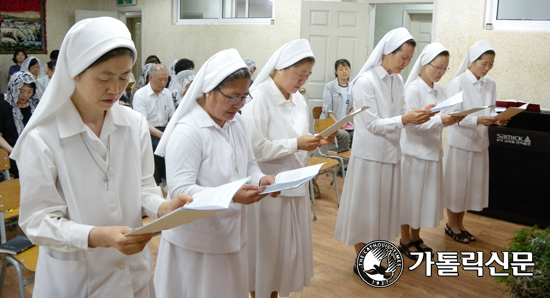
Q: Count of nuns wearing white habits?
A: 6